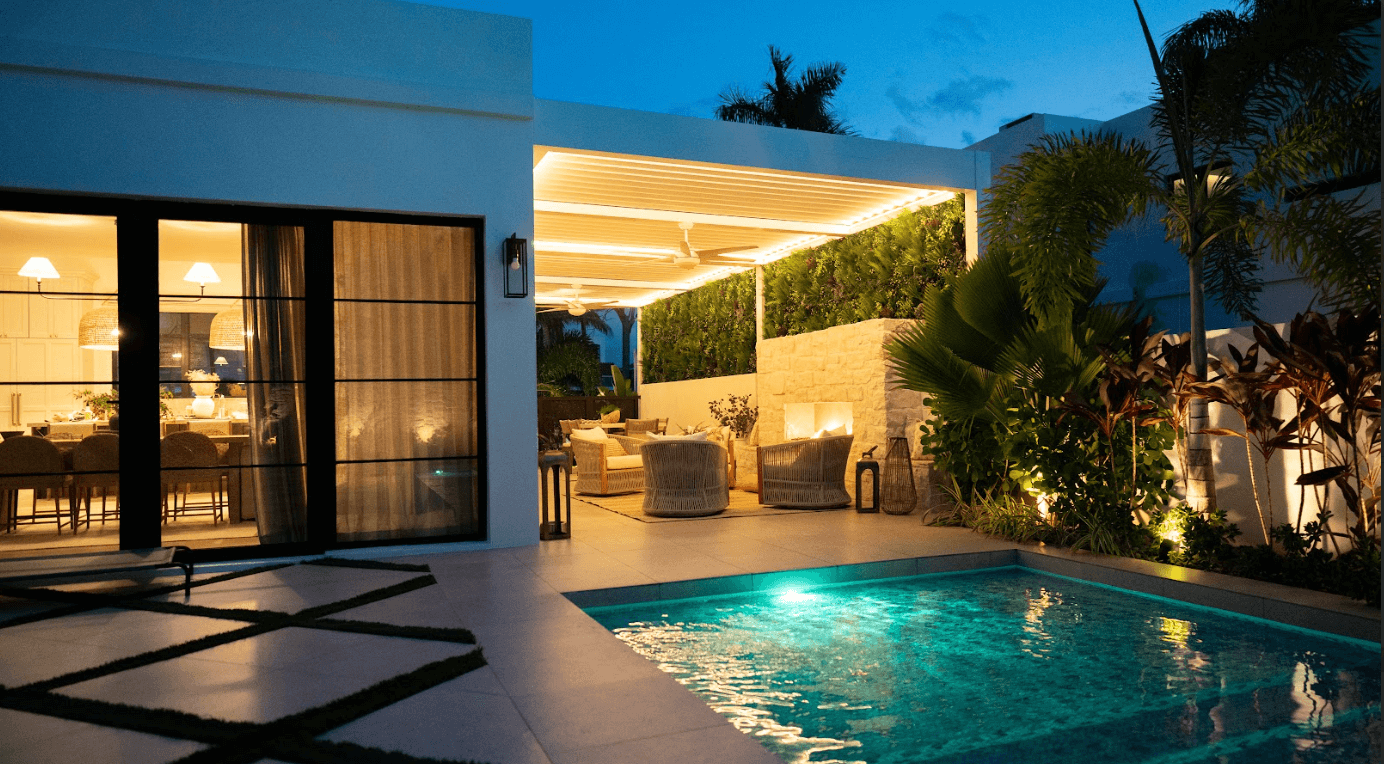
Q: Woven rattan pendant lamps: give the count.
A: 2